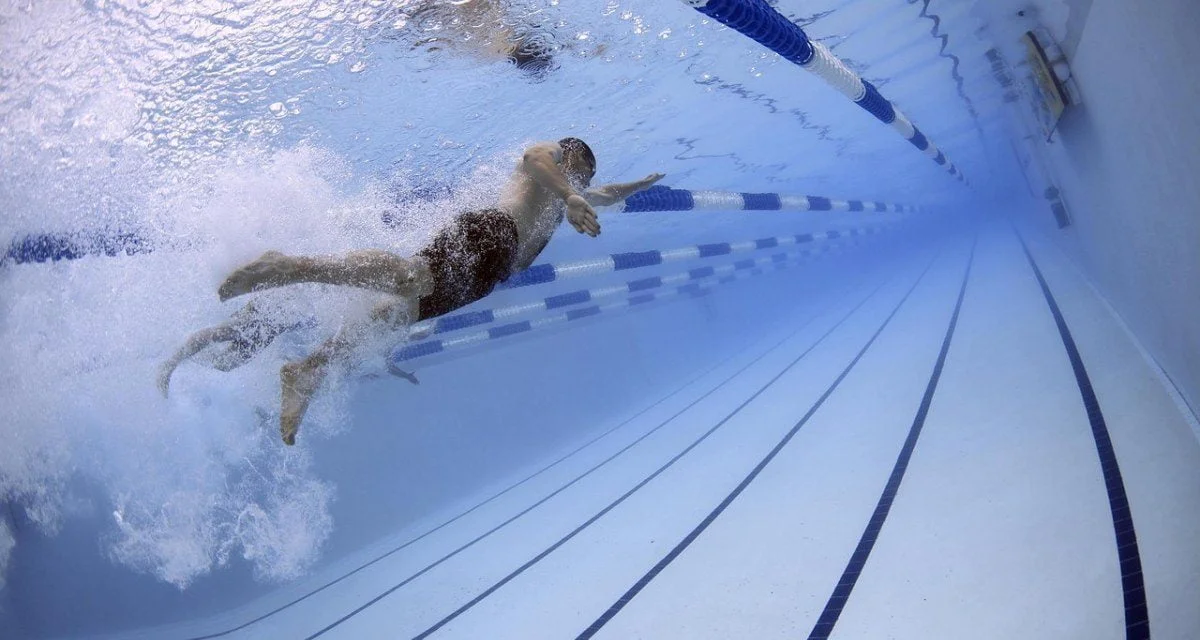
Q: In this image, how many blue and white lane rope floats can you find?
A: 5